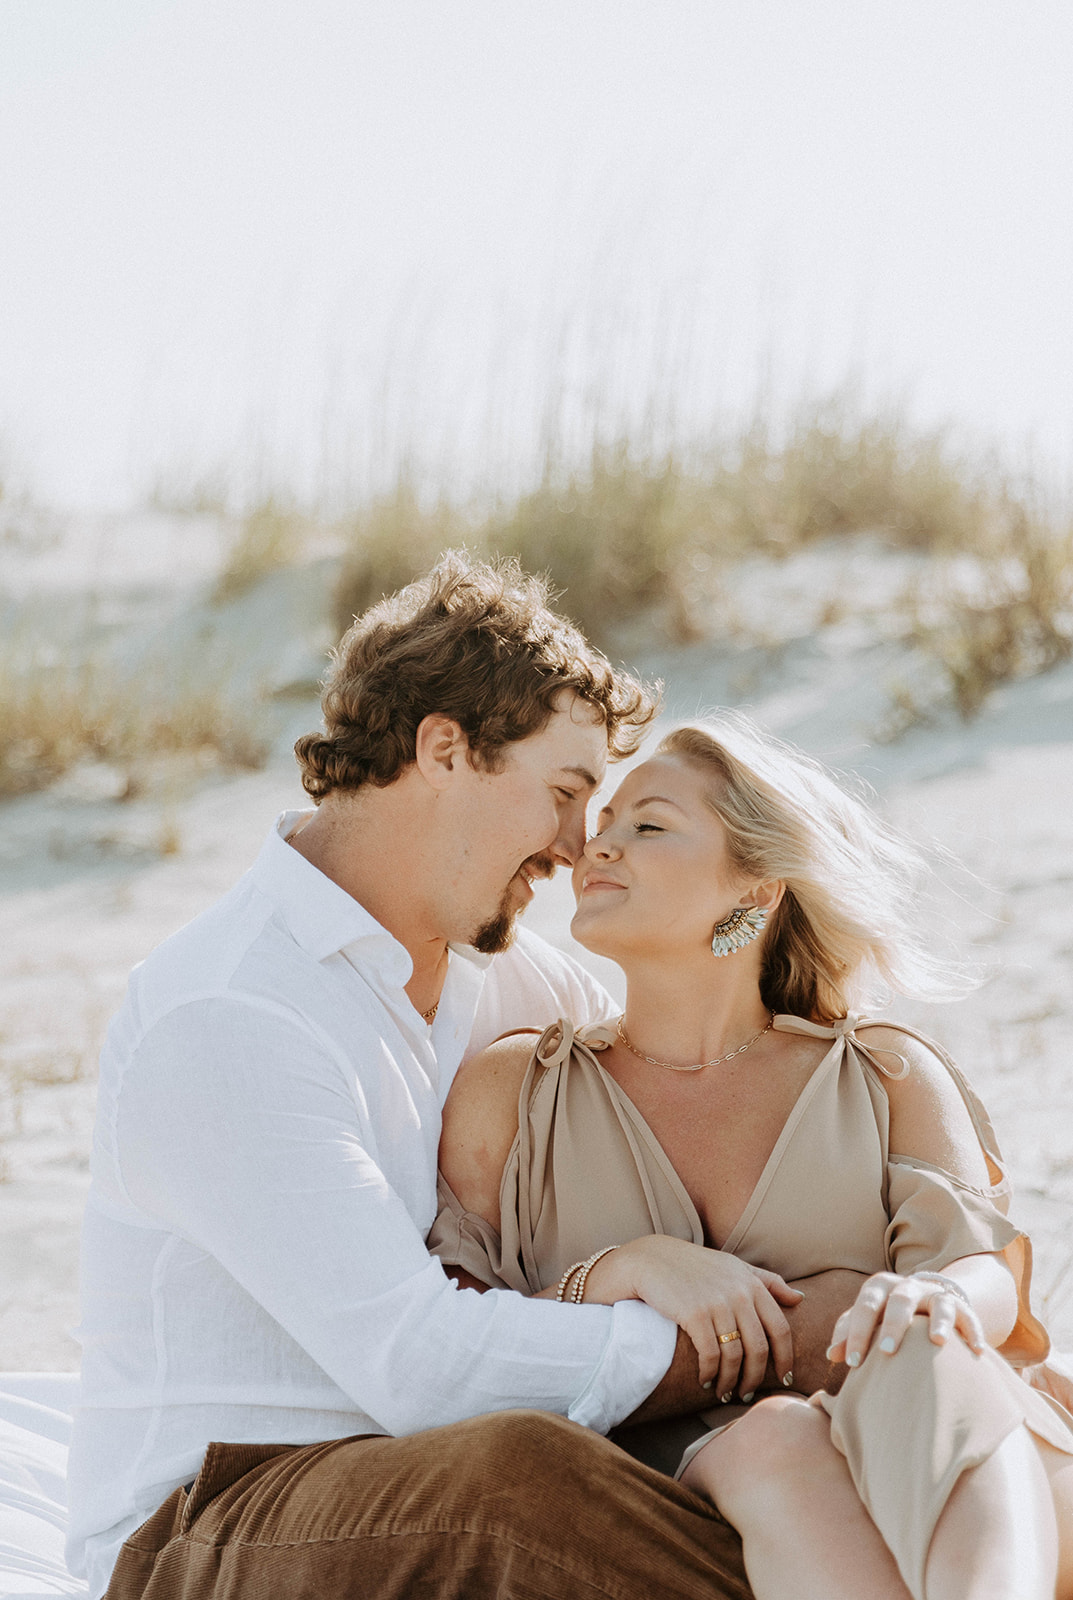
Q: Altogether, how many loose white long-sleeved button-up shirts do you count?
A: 1